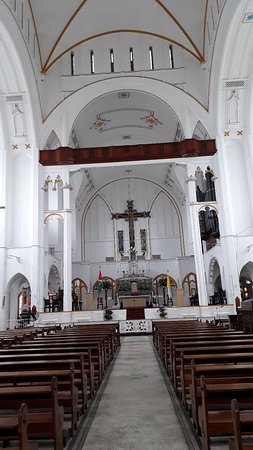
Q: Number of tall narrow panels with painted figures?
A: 2